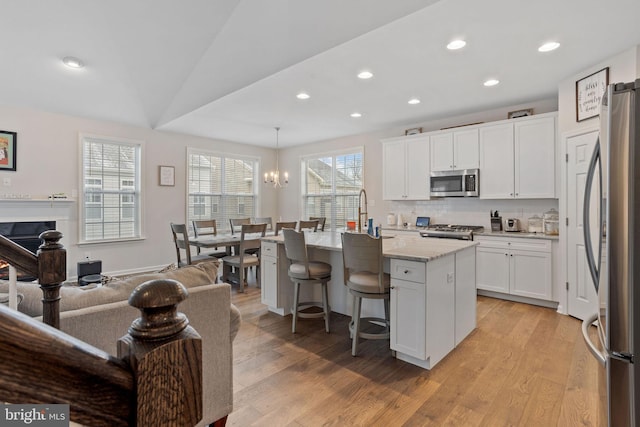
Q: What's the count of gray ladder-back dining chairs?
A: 8